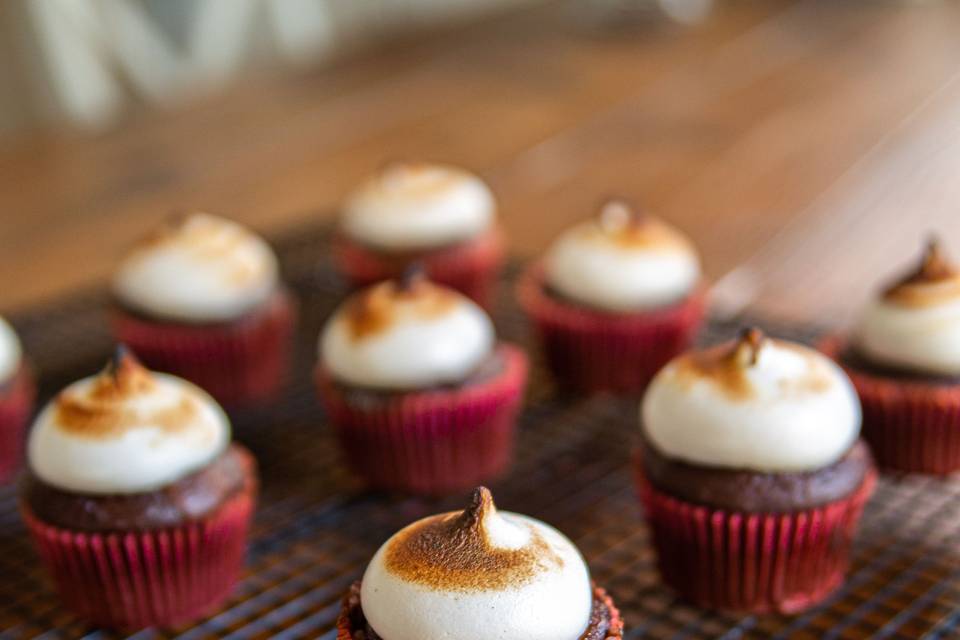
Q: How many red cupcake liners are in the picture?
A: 9